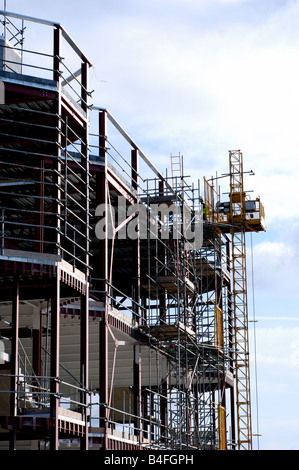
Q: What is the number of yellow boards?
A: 2